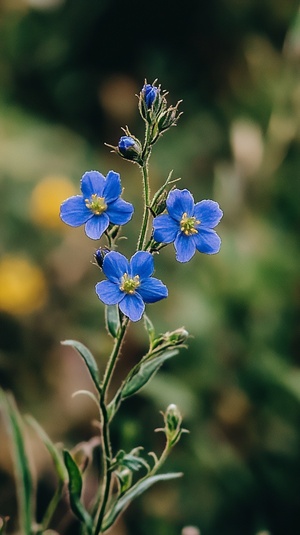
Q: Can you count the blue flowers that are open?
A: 3